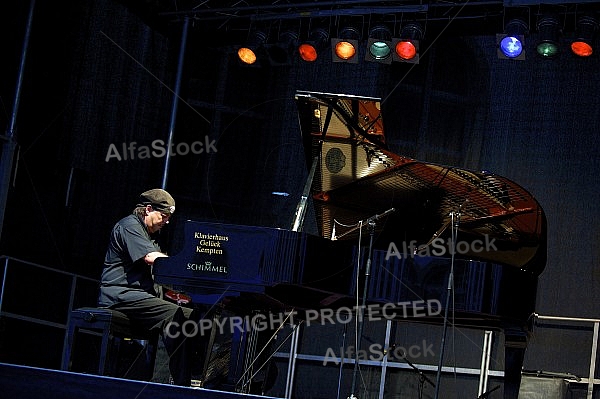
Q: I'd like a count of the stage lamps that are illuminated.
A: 8